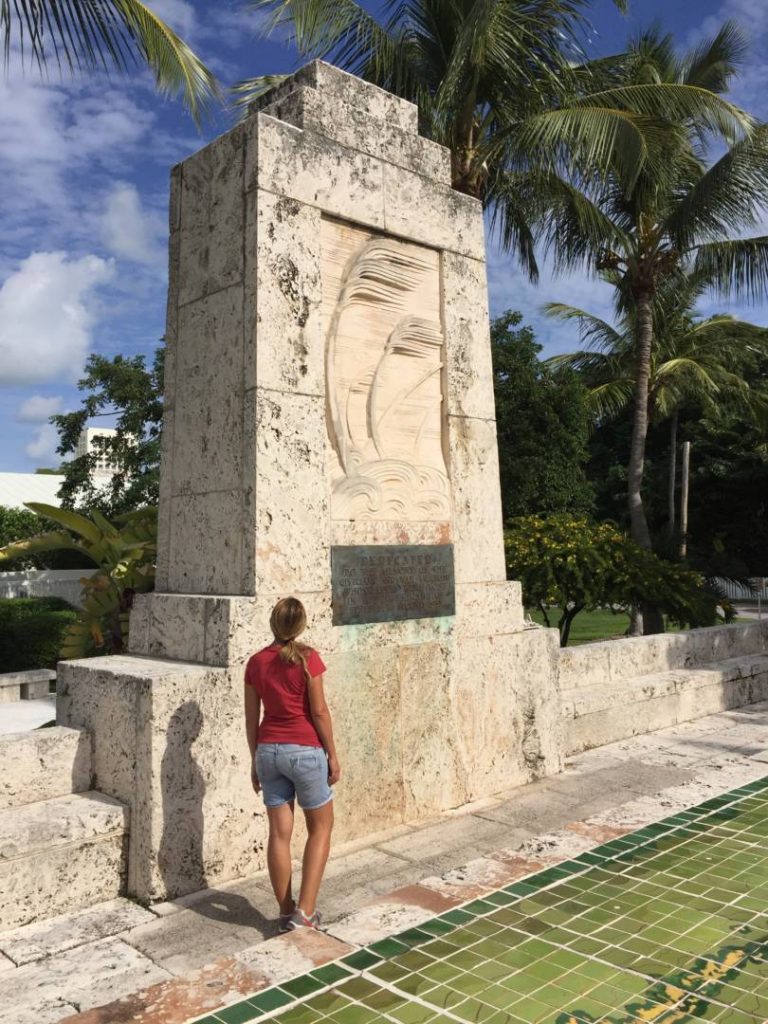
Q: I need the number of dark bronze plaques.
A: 1